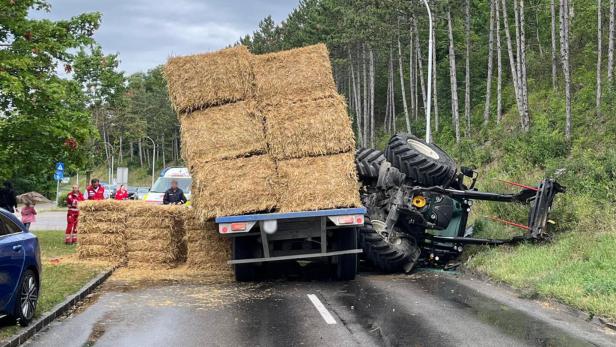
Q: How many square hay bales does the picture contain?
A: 9